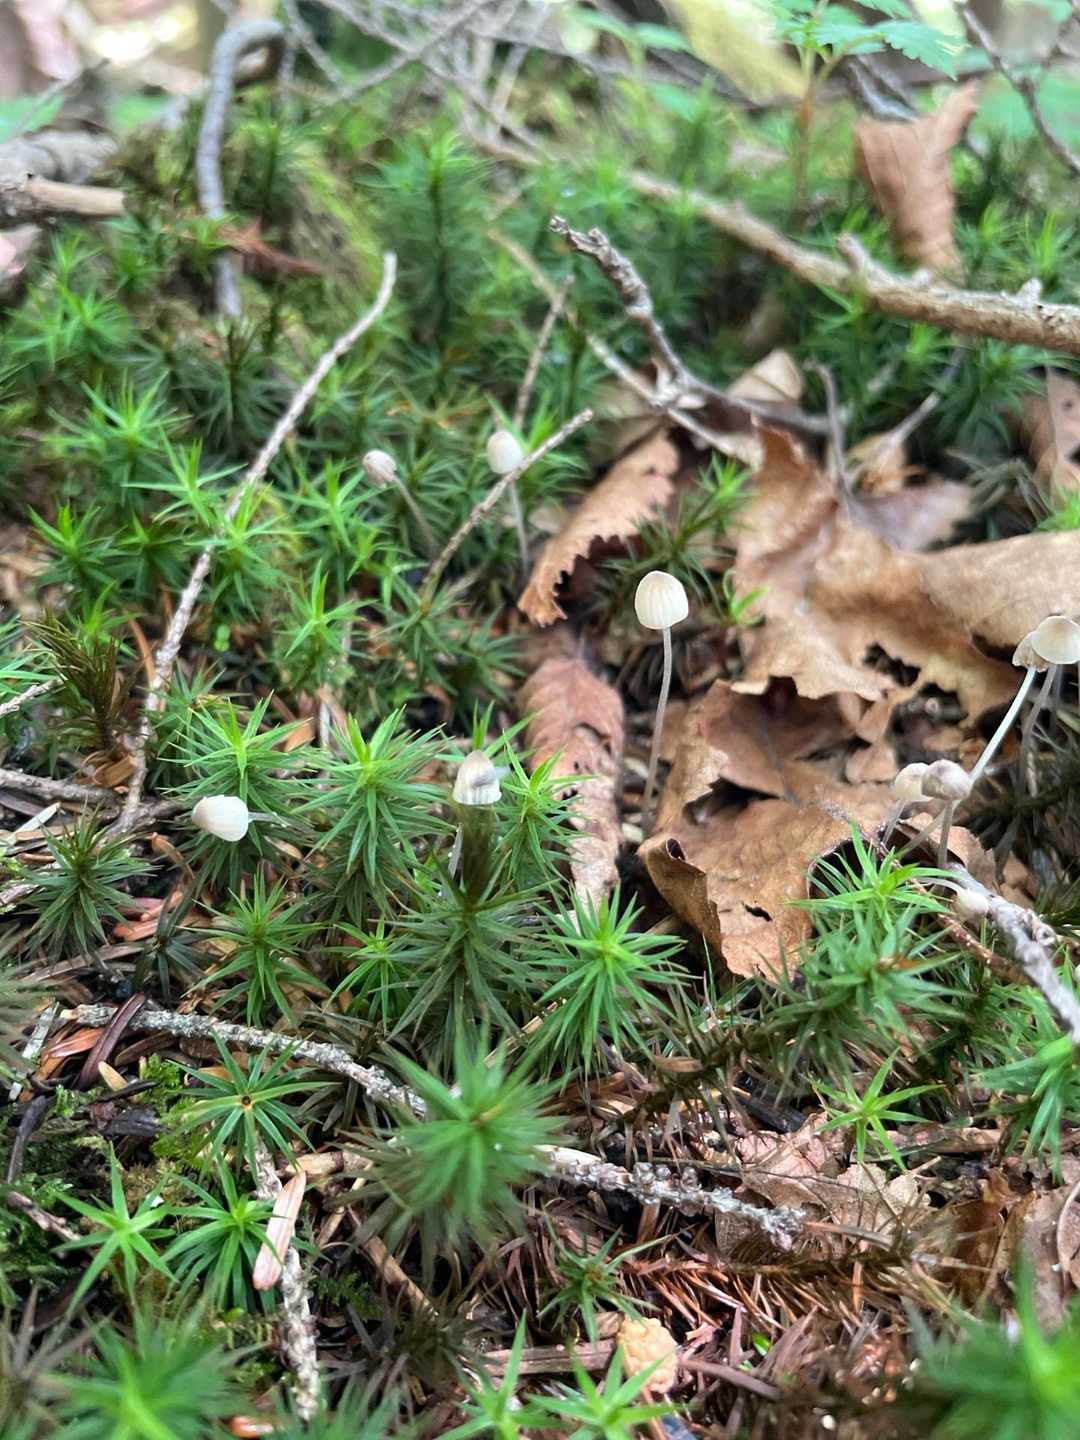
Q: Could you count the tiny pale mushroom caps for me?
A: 10